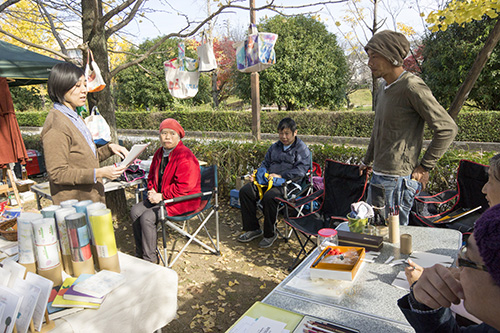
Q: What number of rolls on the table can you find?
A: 9